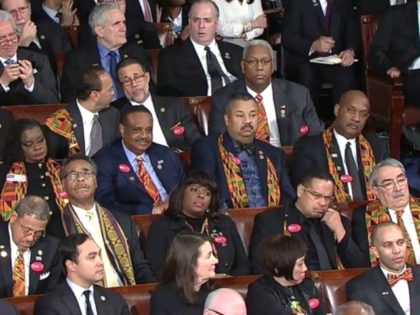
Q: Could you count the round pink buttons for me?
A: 10